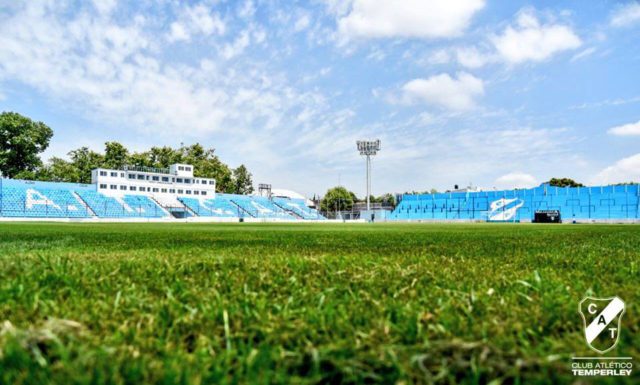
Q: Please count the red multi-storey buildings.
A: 0